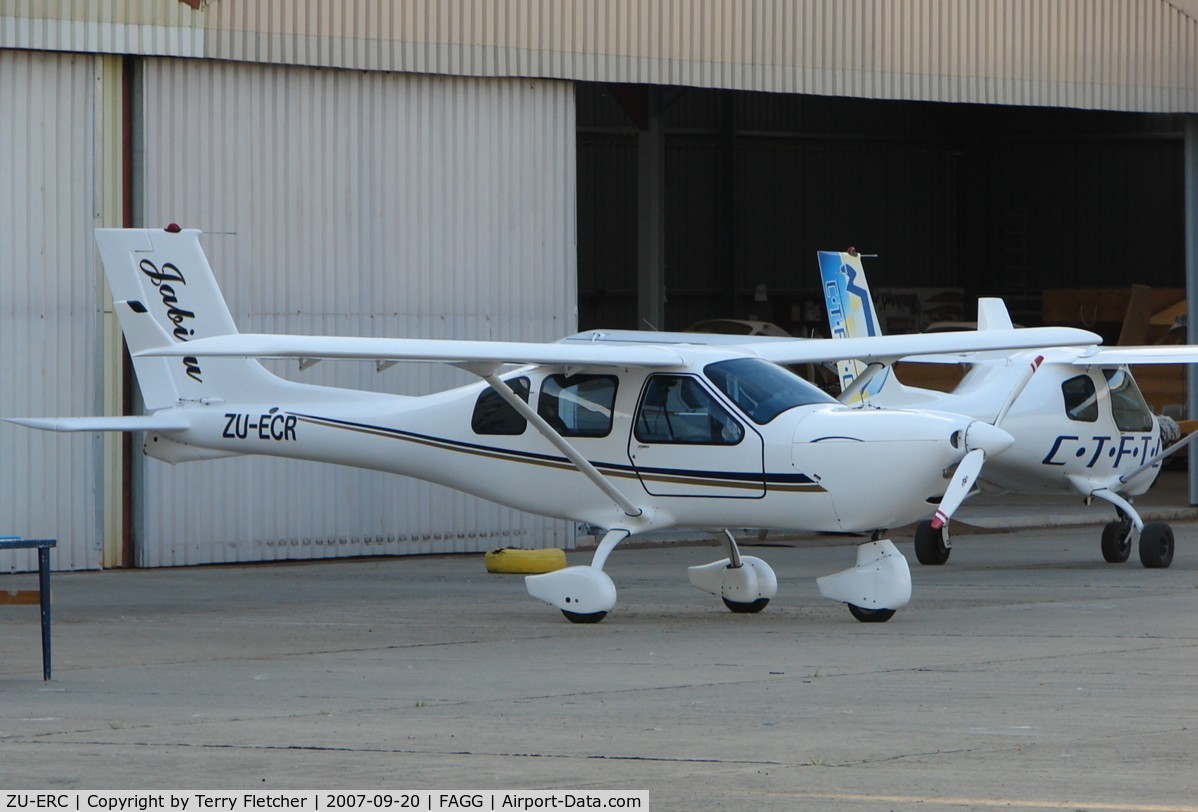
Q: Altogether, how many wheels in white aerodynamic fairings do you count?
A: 3